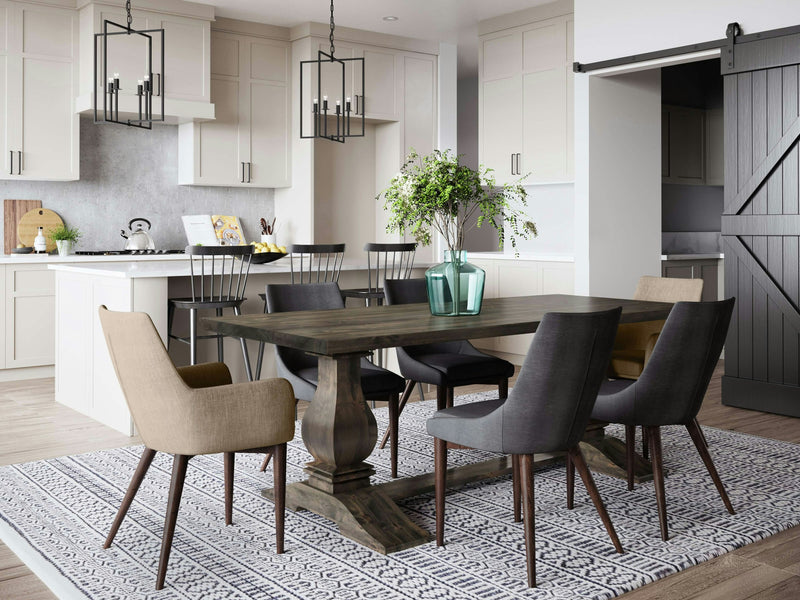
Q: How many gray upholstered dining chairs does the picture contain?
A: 4